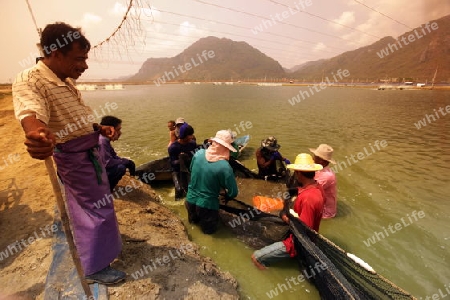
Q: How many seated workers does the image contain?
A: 1